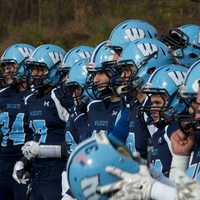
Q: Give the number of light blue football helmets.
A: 11